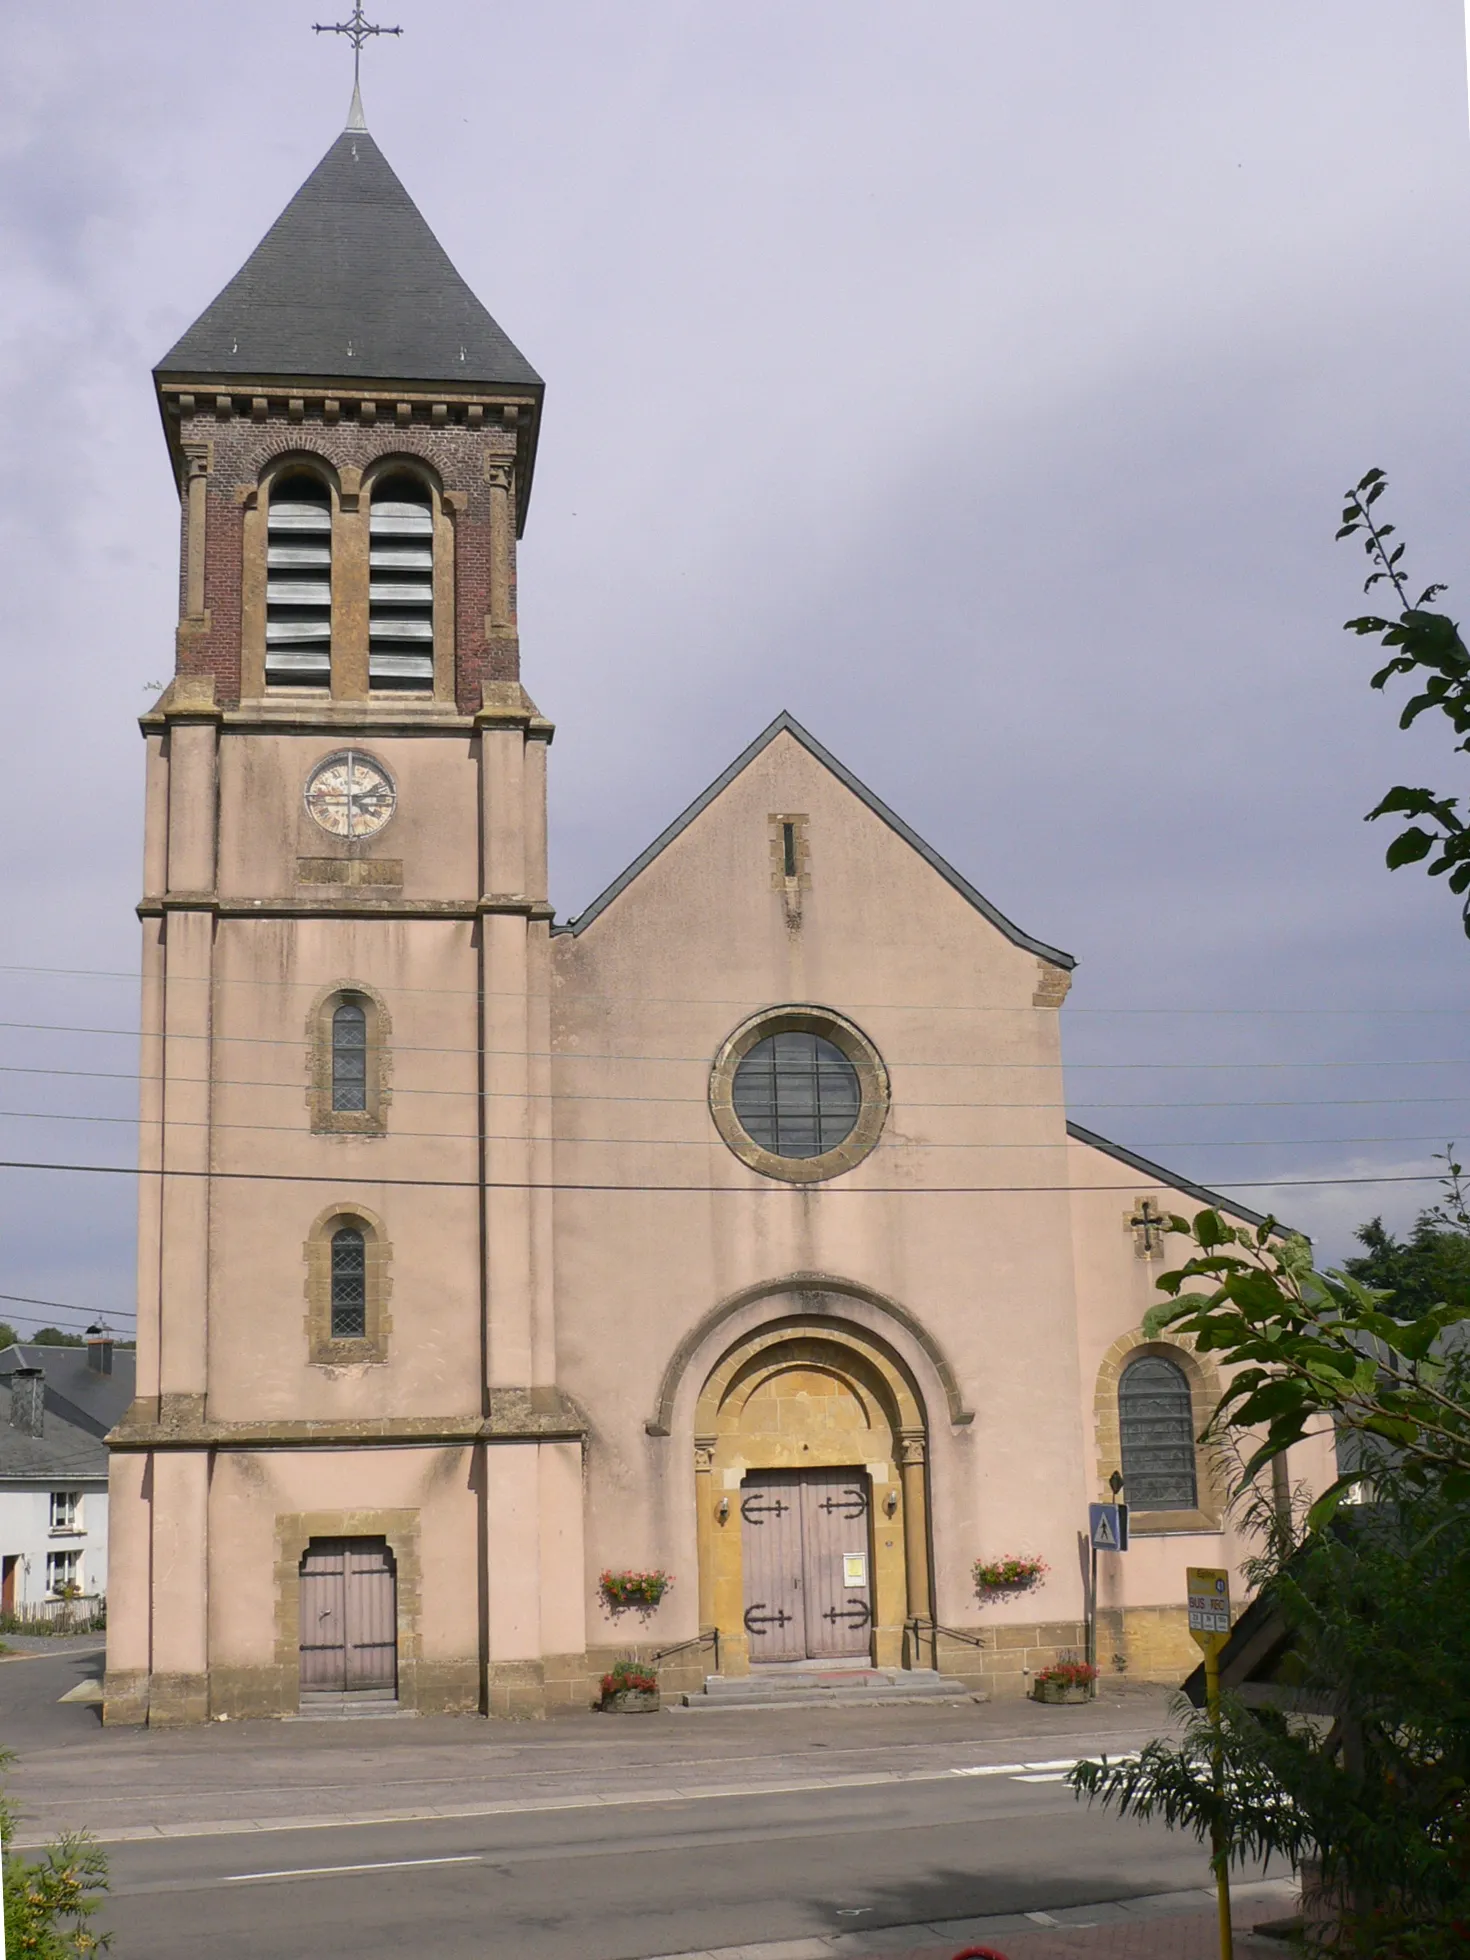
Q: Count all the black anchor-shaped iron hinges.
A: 4